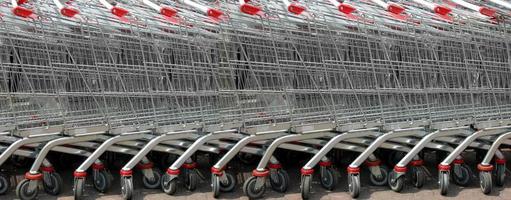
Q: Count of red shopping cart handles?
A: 11